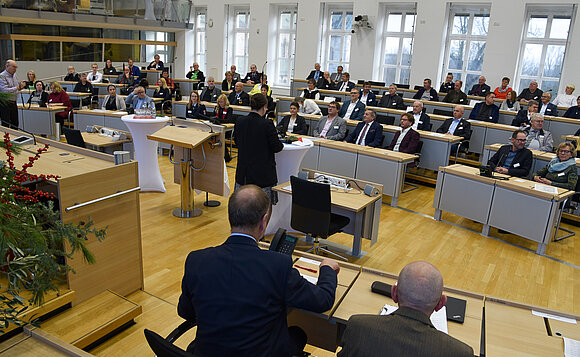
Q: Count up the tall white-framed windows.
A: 7